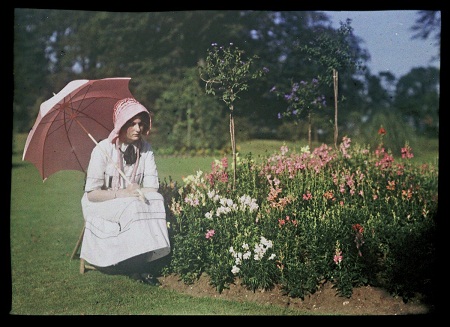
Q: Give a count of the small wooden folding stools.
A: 1